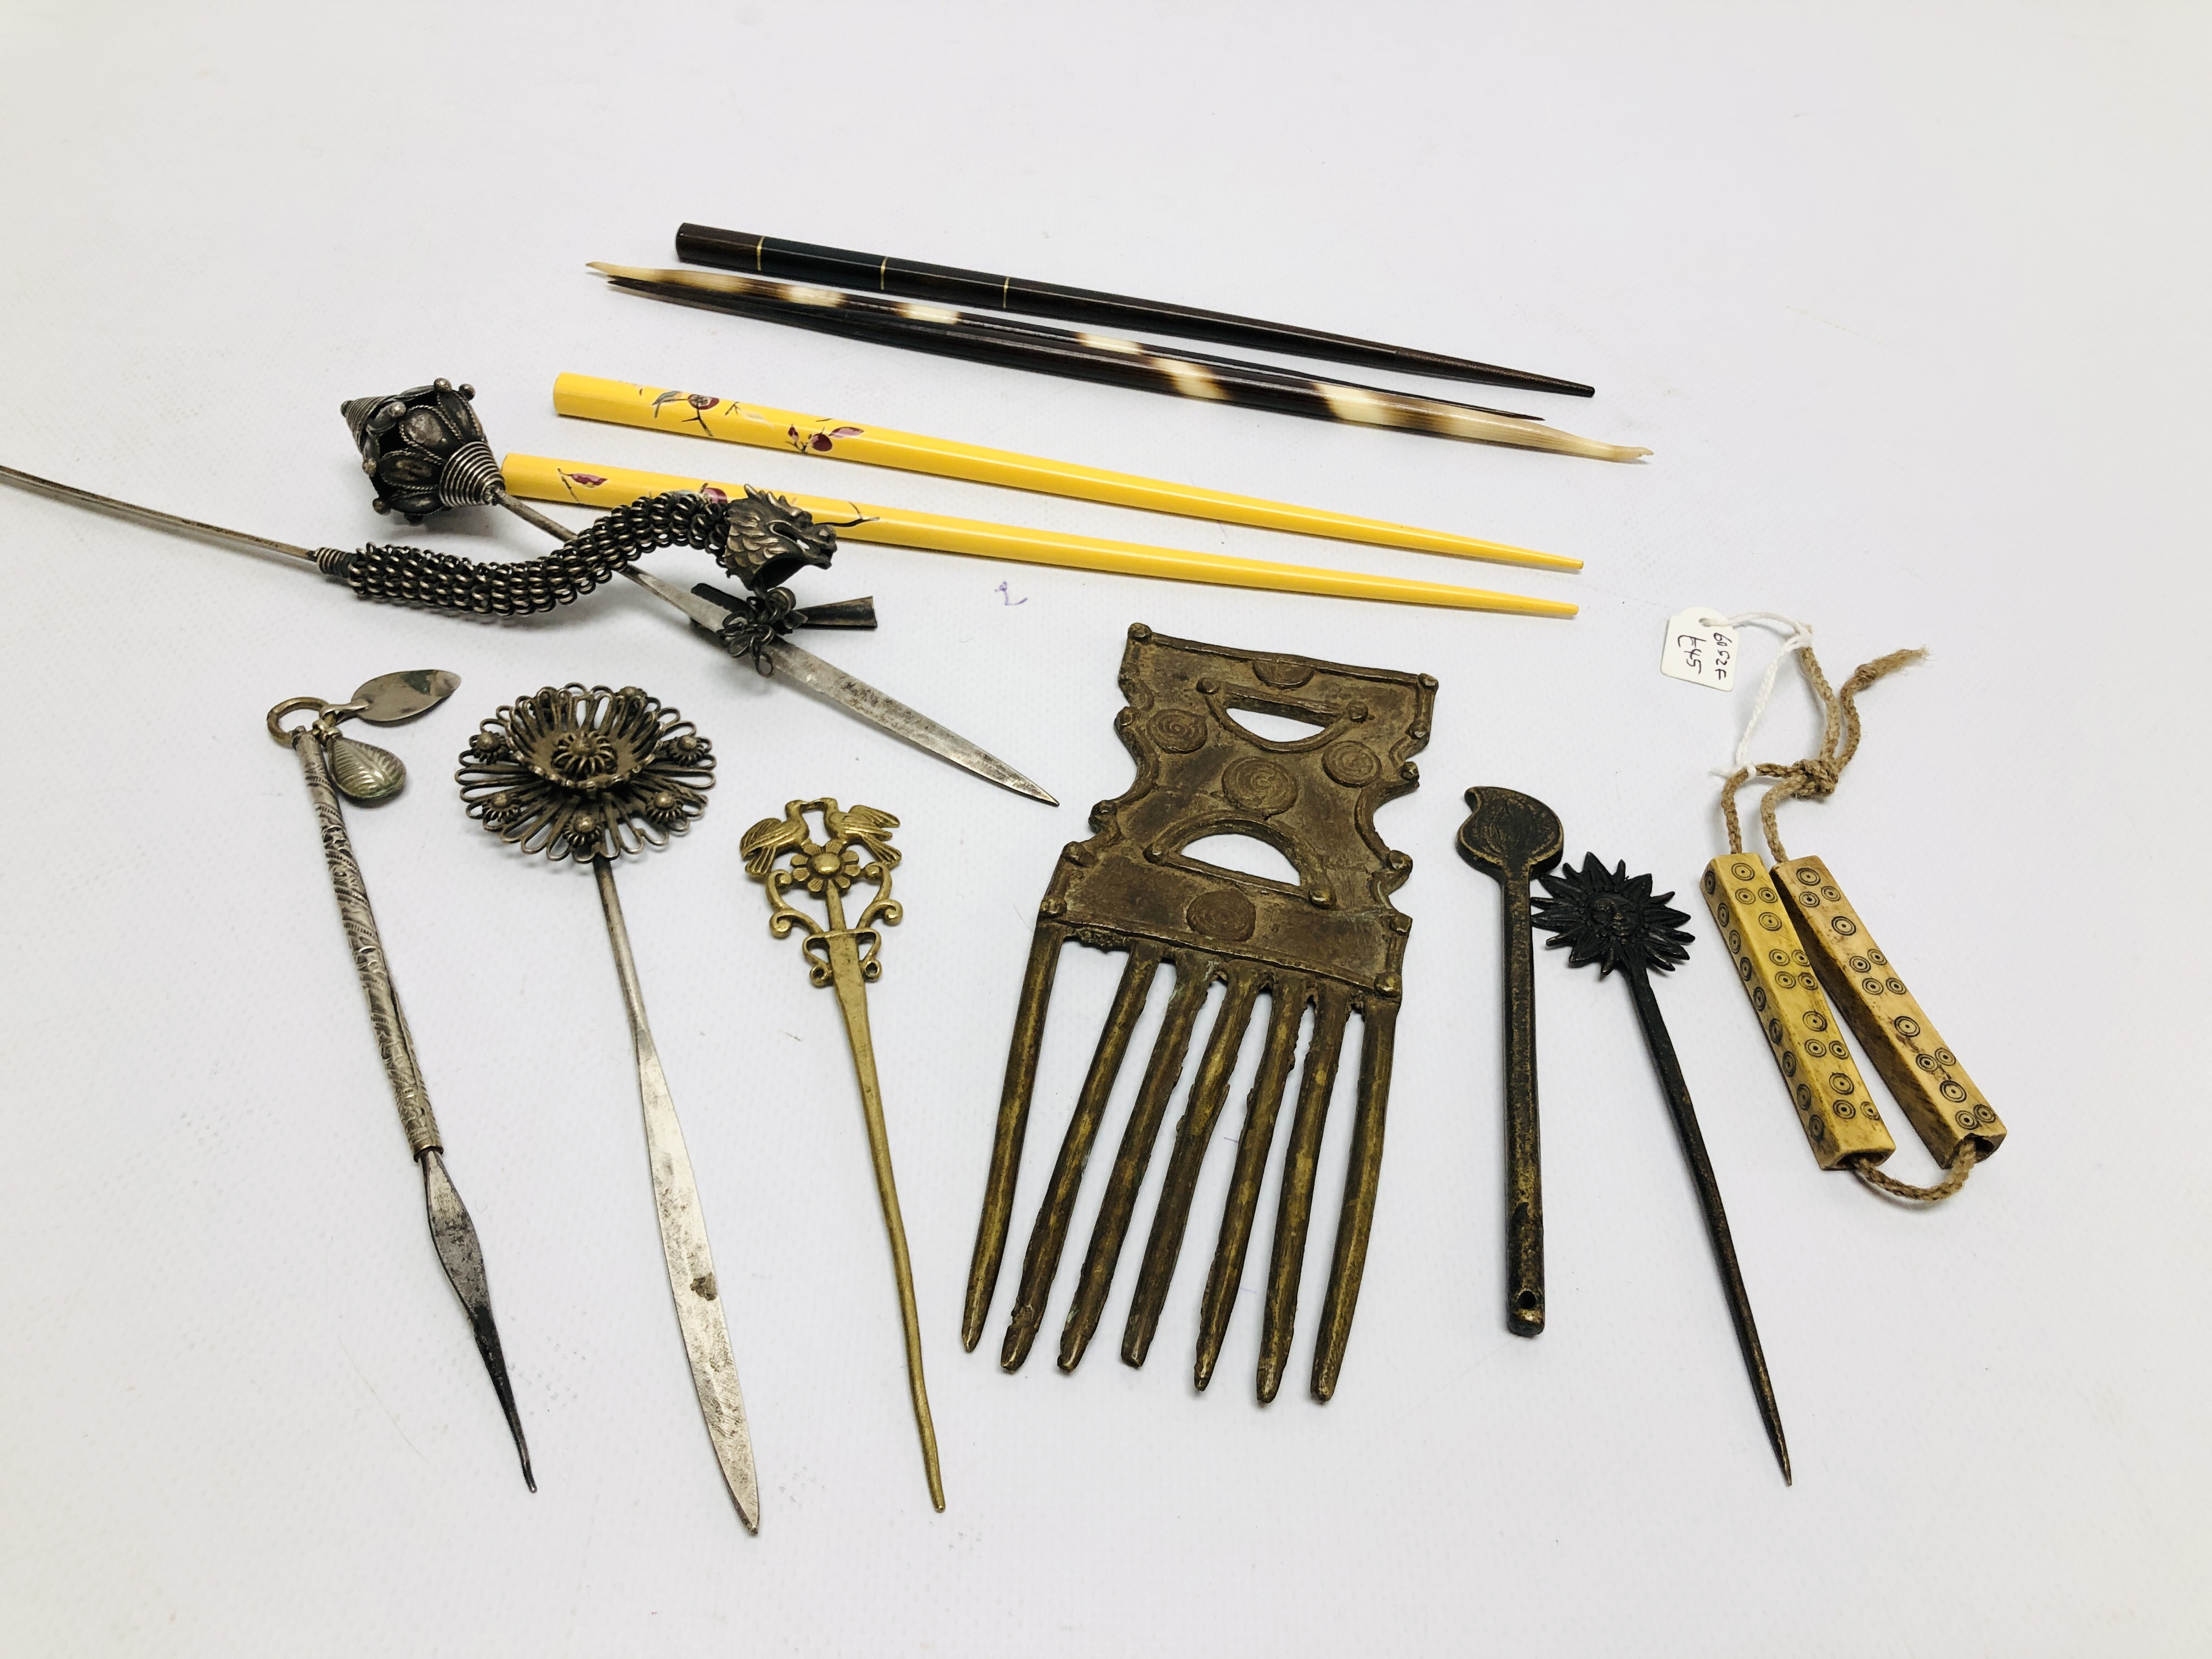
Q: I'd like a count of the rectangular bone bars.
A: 2